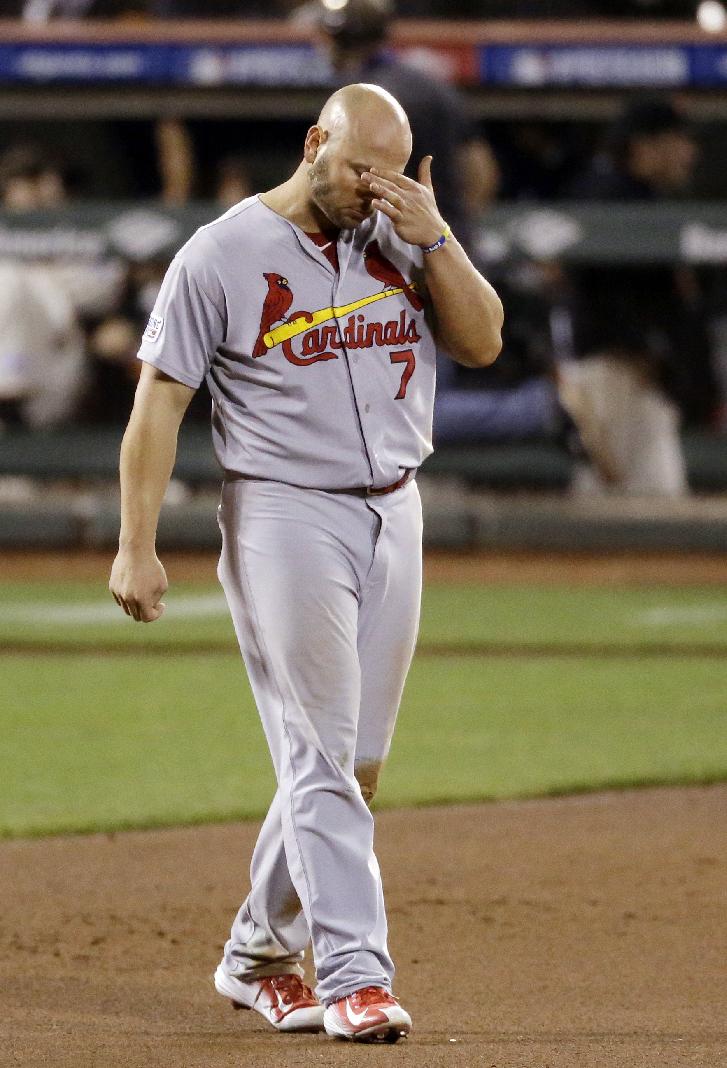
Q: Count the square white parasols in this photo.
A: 0